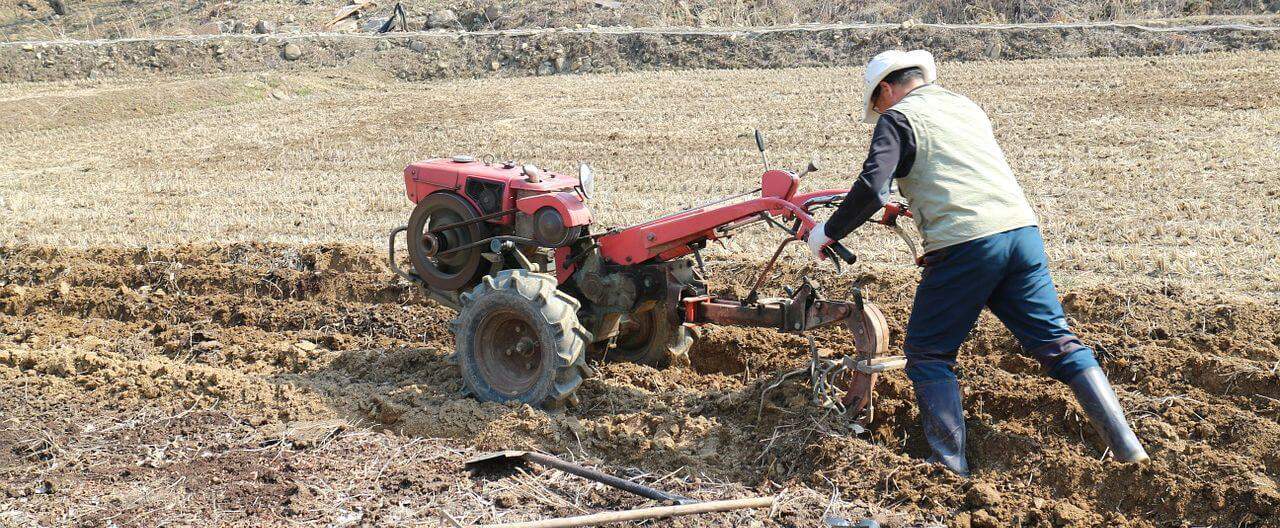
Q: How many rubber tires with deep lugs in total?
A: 2